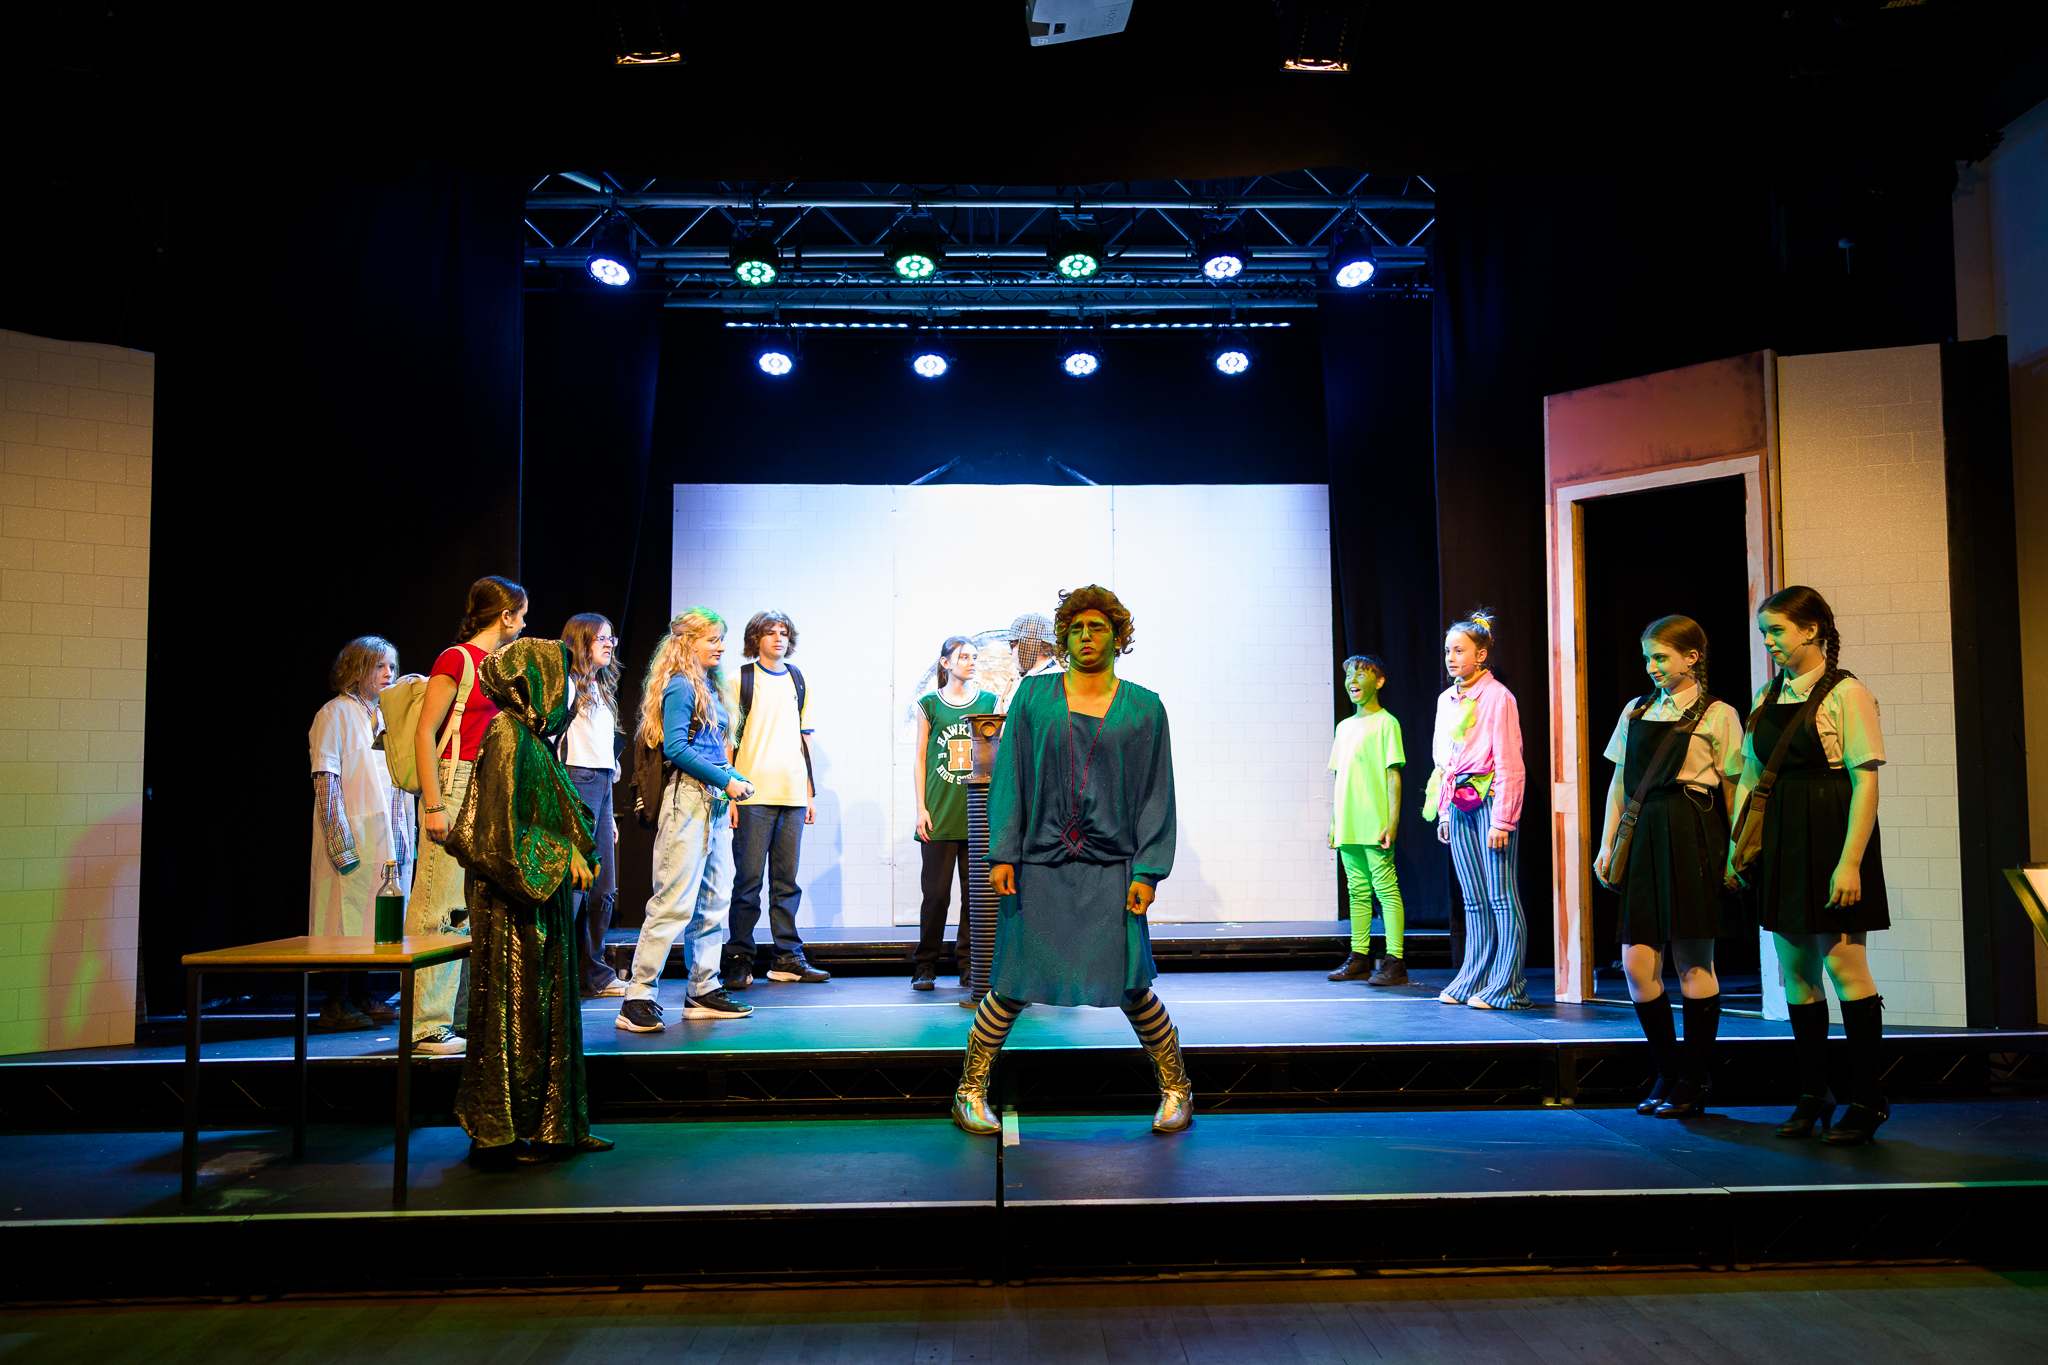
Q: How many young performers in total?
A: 13